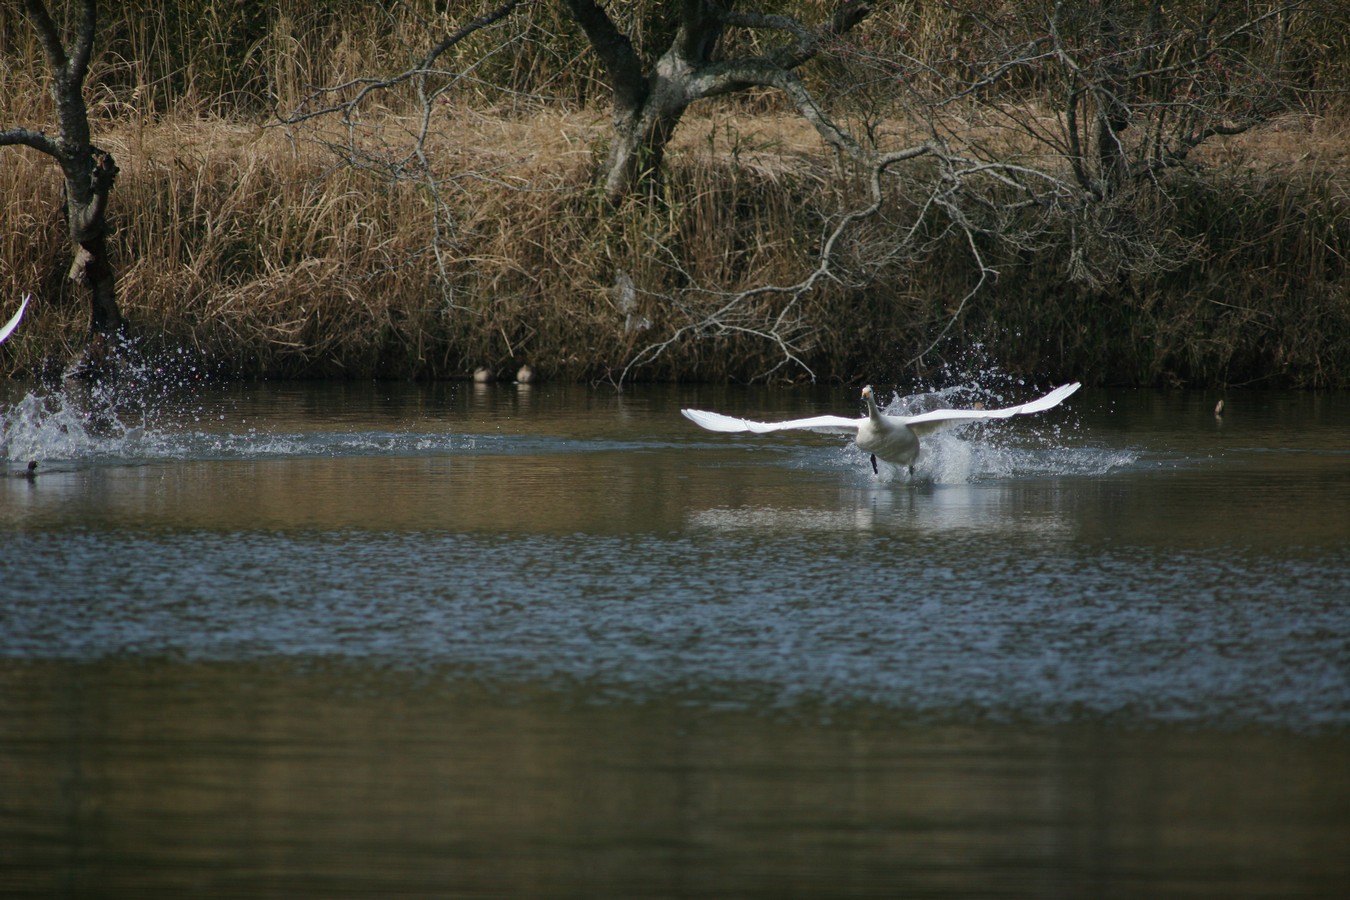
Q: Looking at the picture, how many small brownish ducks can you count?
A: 2